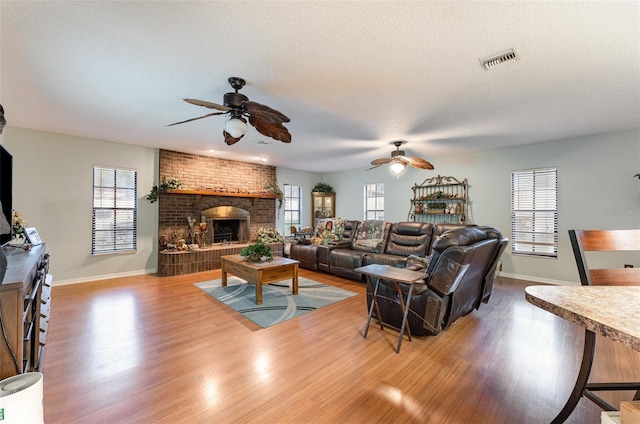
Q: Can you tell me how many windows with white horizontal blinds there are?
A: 2